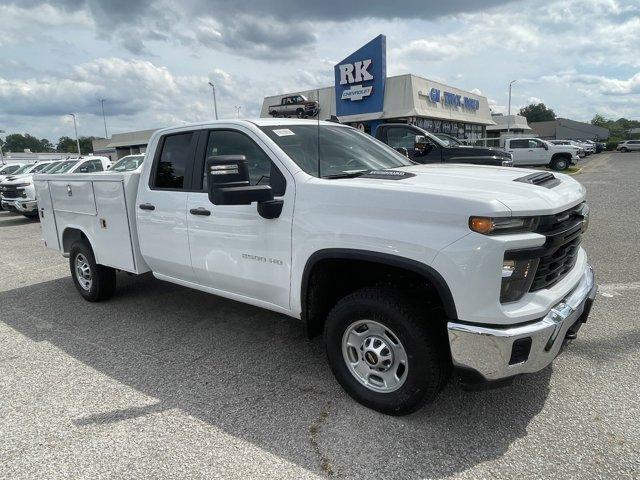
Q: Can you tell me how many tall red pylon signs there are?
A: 0